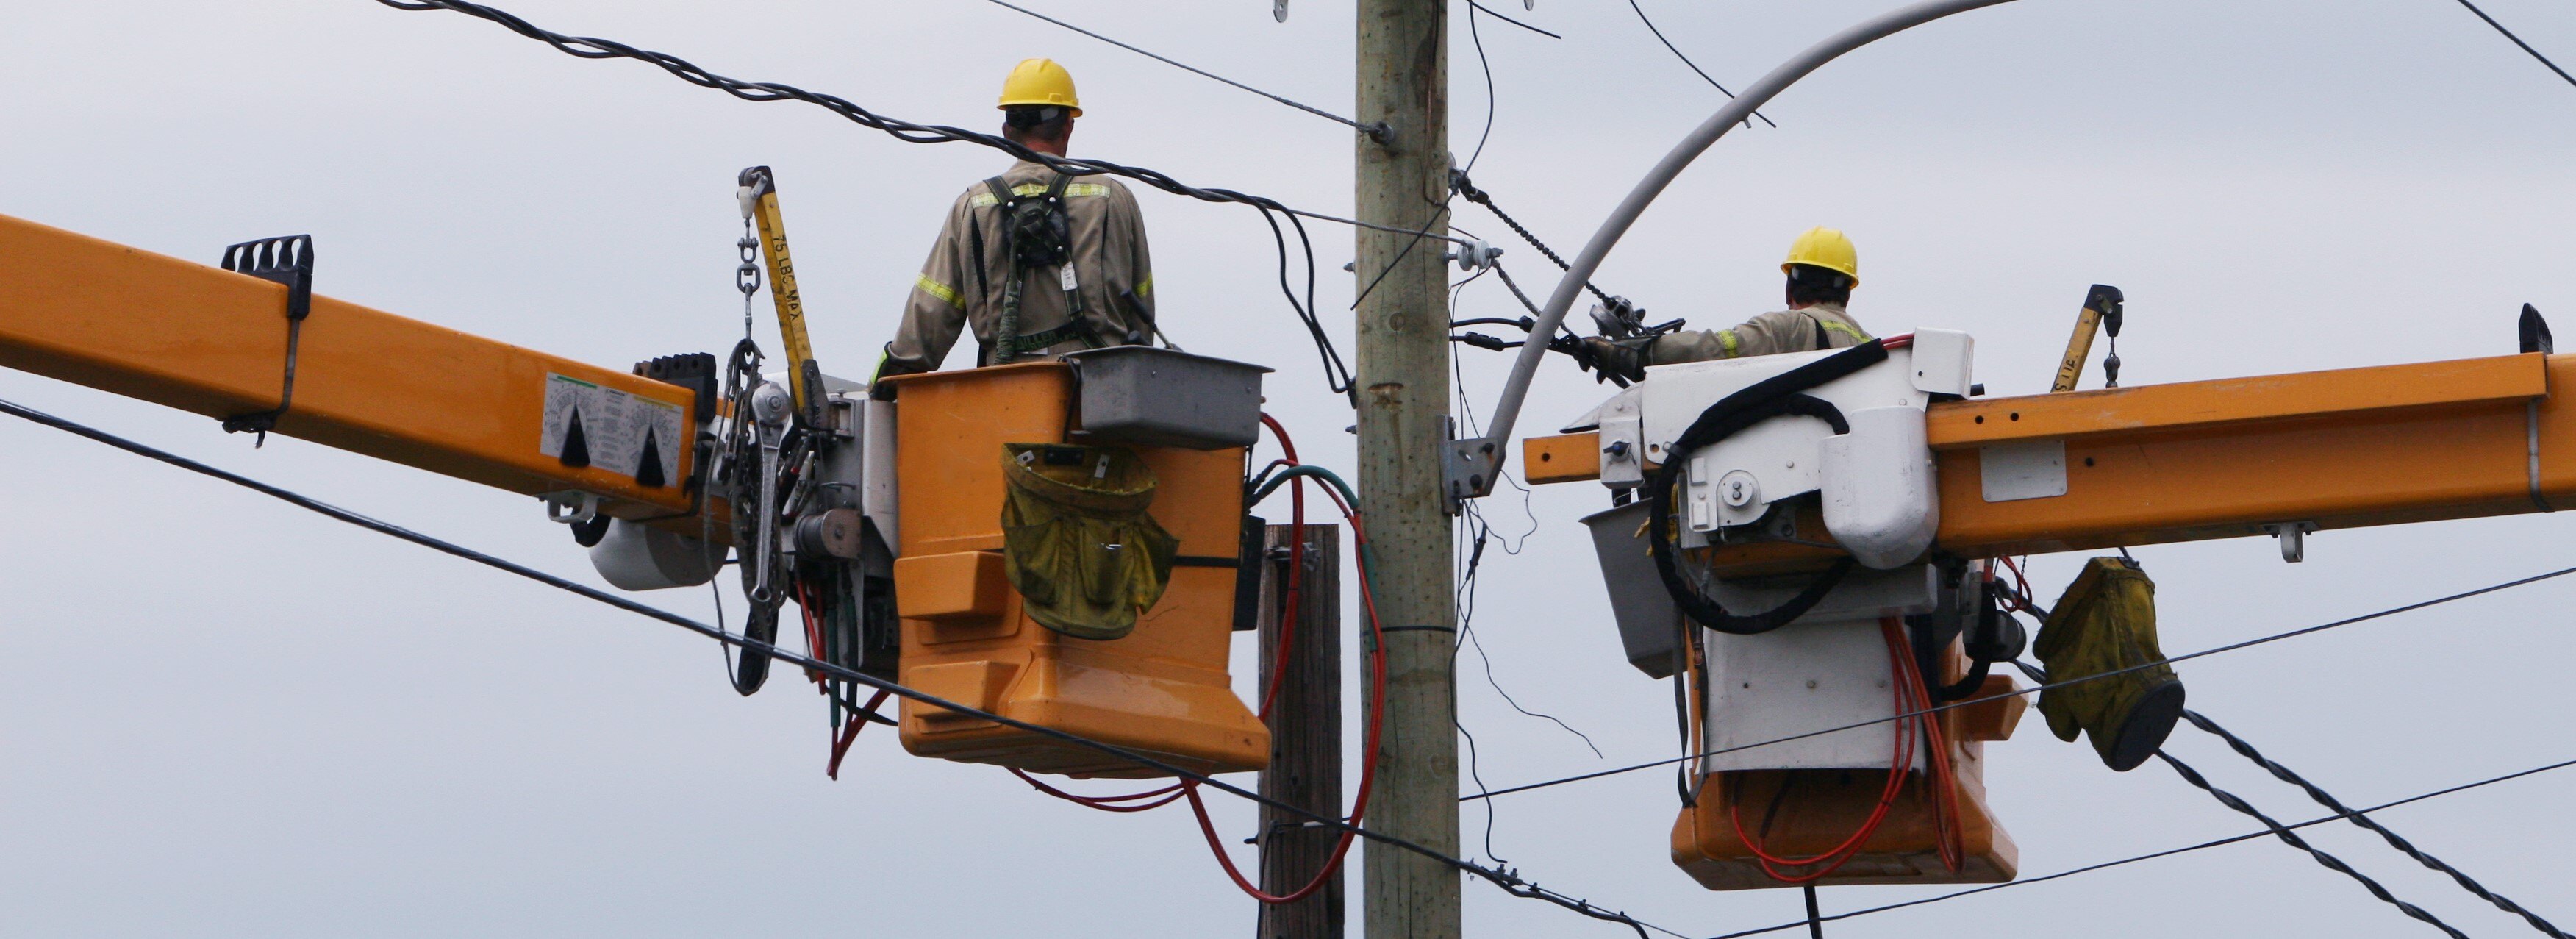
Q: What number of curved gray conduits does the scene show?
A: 1